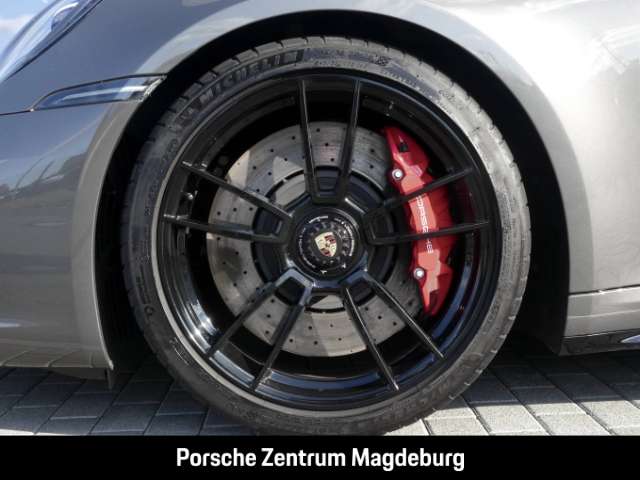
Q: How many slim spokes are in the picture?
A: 10